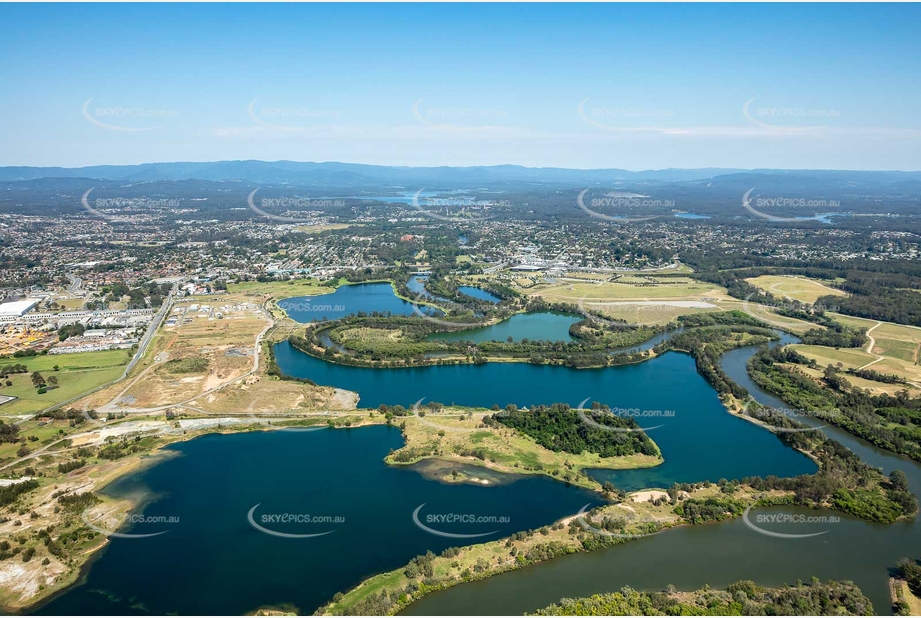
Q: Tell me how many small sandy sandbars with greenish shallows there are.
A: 1